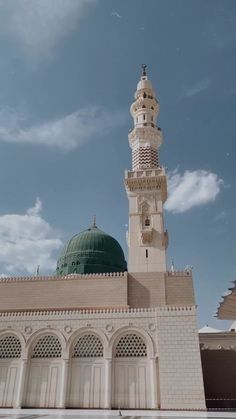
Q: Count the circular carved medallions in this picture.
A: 4